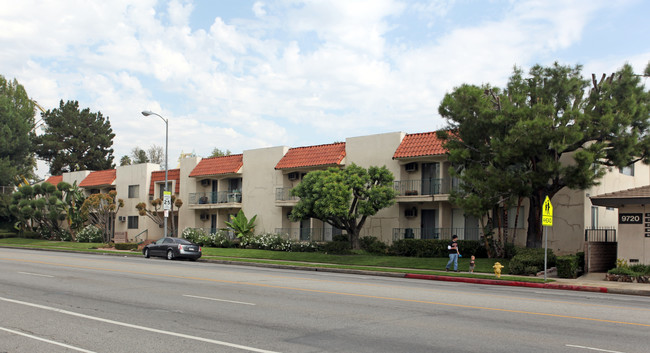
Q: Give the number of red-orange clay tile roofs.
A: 6